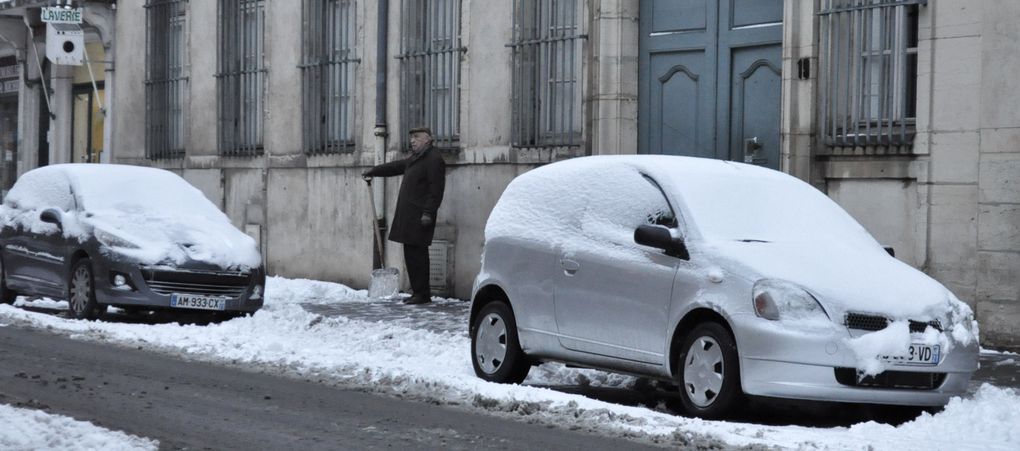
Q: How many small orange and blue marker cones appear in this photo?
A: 0